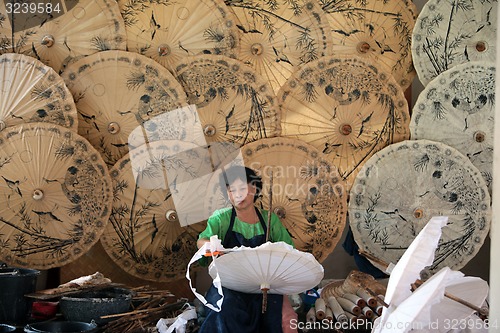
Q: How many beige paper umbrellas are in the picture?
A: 11